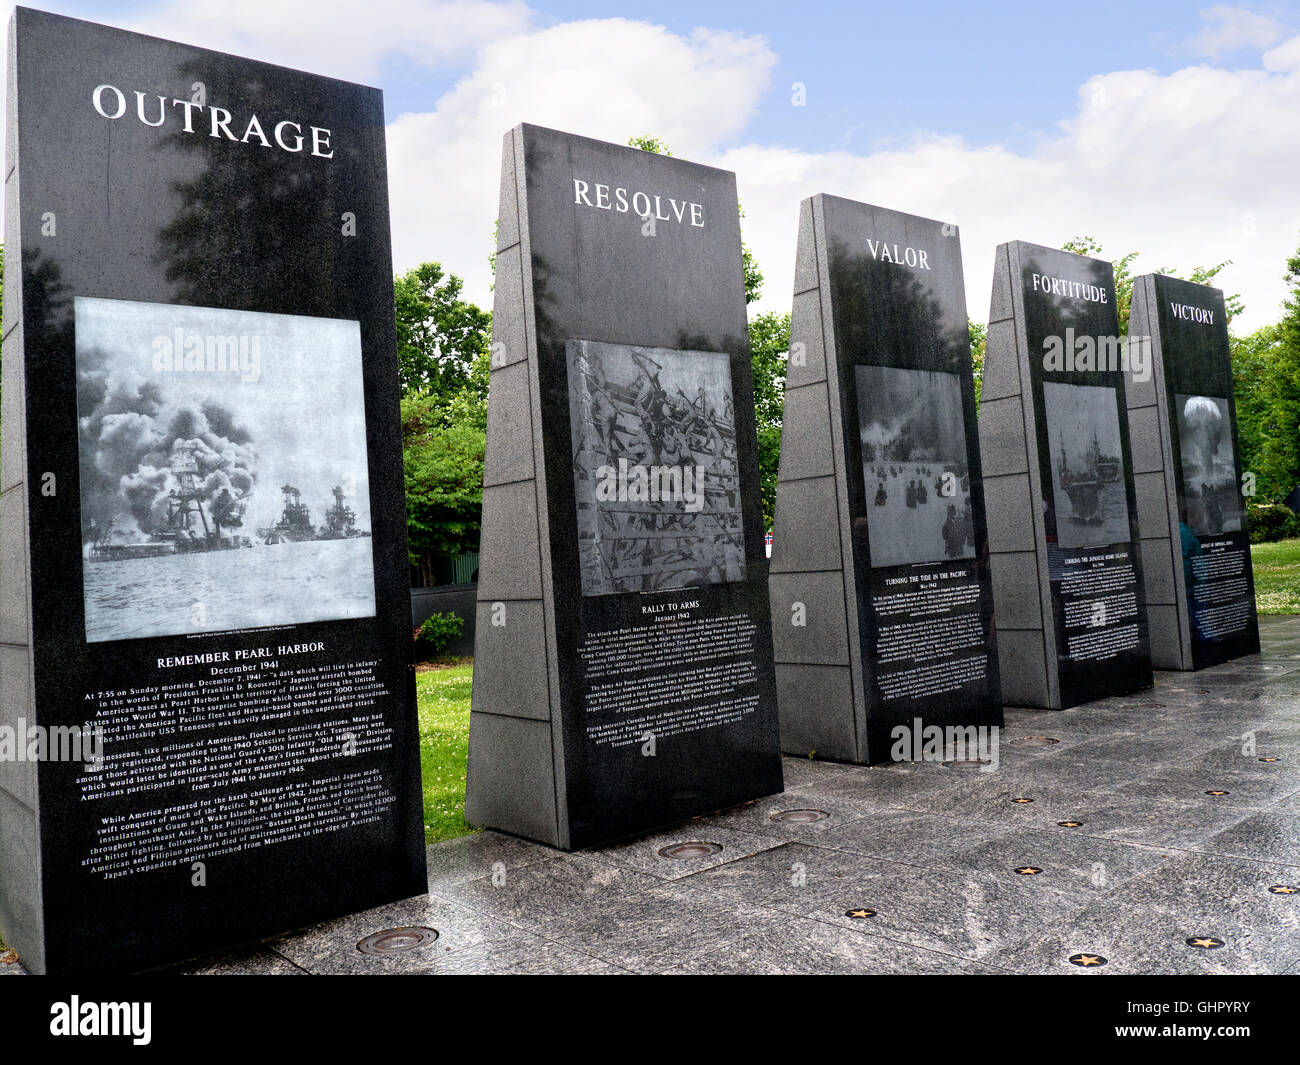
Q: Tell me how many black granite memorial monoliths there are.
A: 5